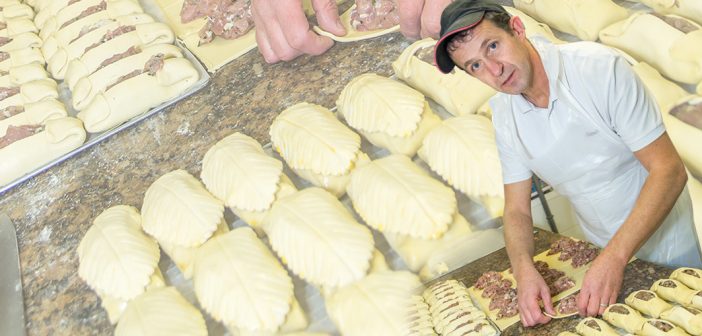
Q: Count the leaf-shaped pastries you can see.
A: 11